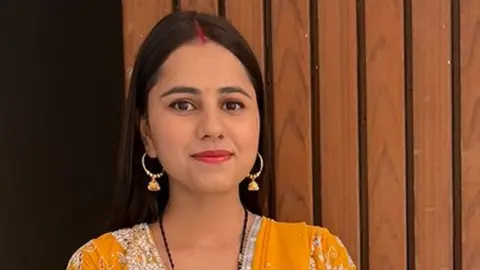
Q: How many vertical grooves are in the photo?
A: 7